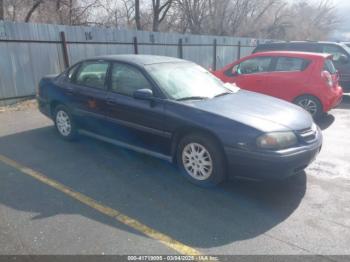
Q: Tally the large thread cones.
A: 0